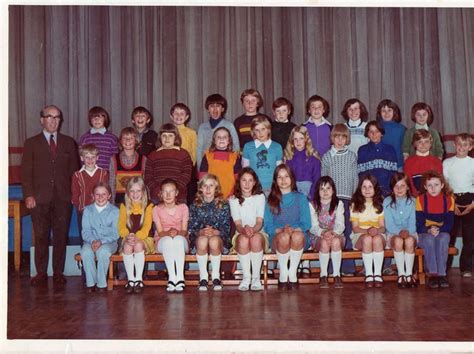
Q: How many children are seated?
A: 10